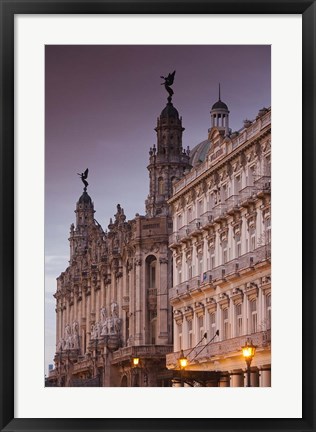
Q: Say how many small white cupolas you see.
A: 1